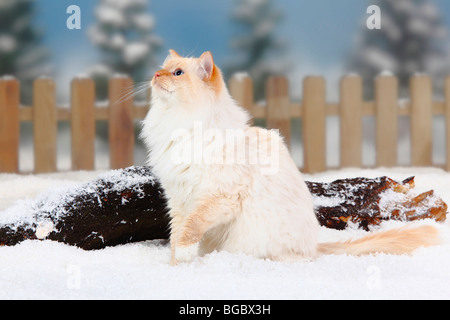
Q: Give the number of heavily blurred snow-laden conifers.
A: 4